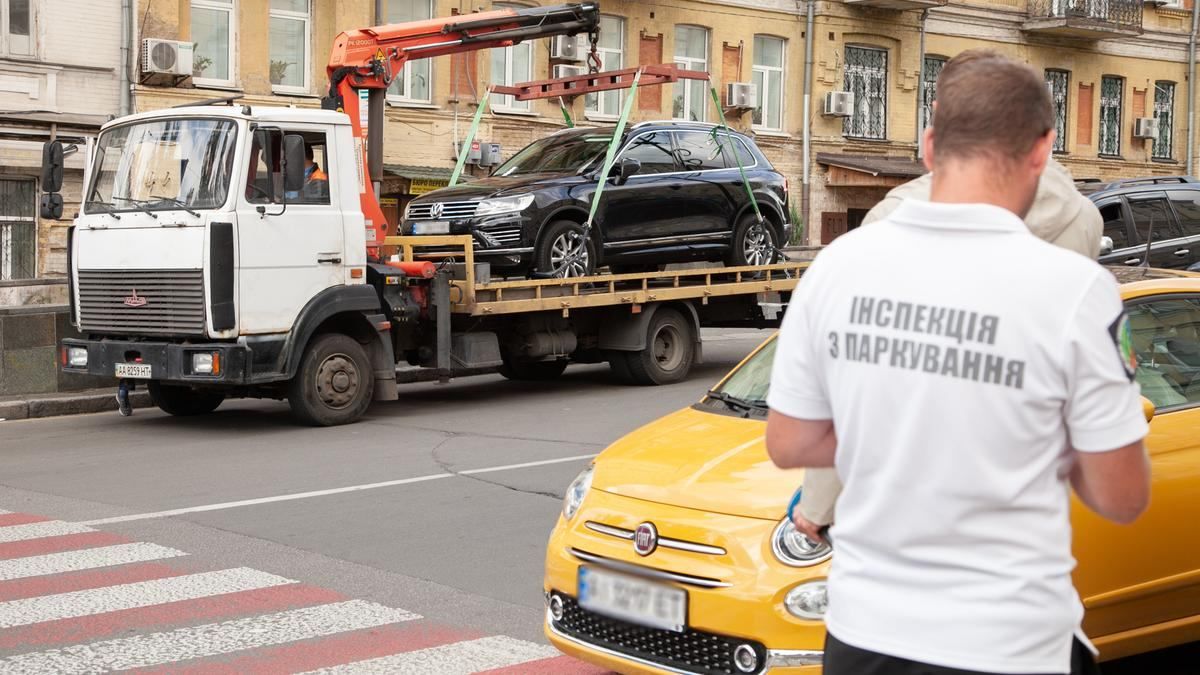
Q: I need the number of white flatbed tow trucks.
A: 1